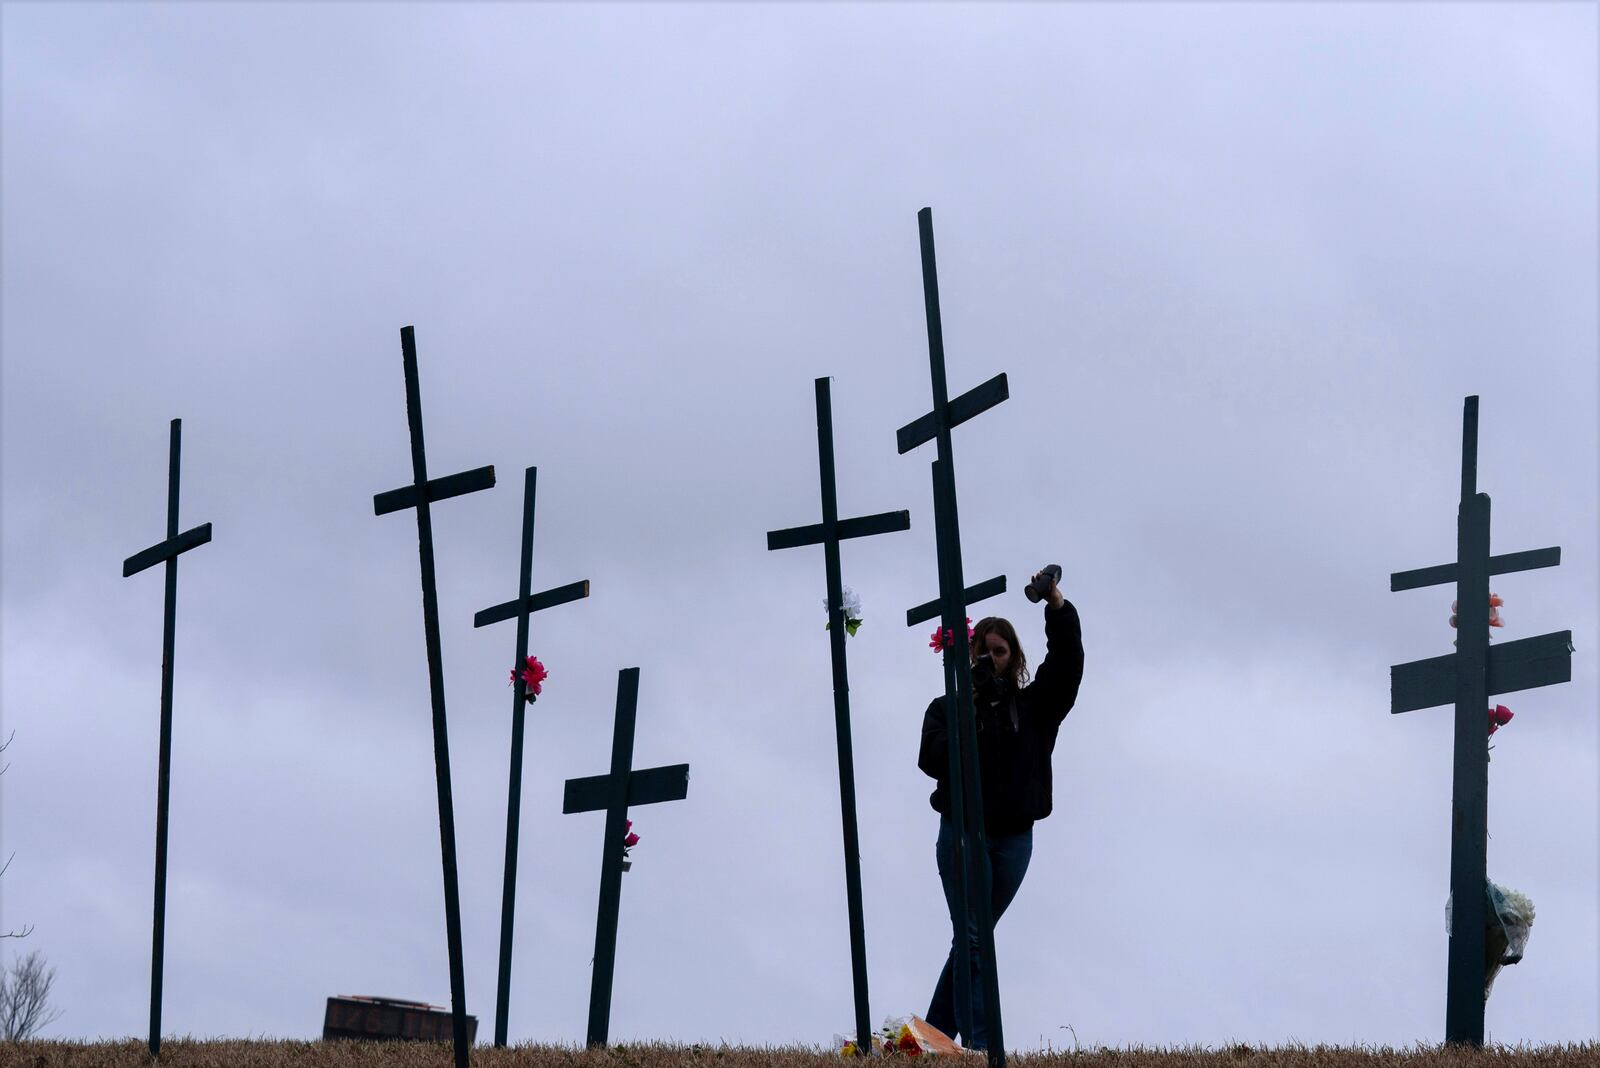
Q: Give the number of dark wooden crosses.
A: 9